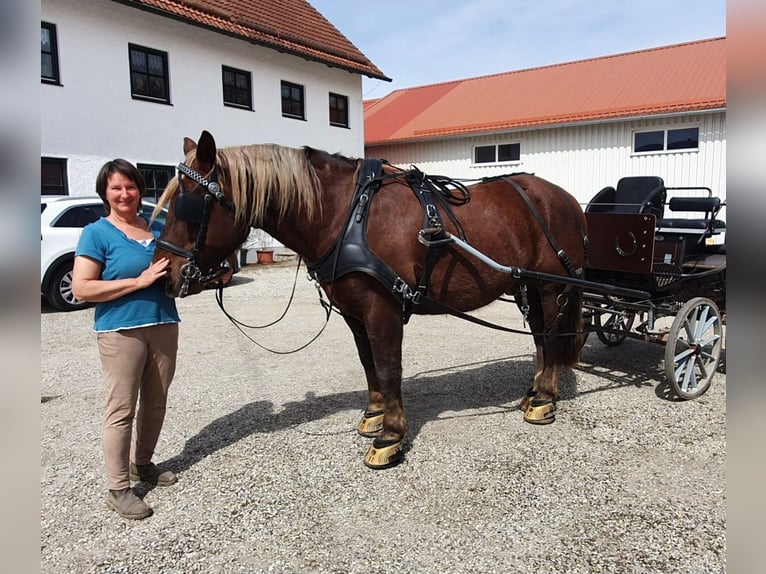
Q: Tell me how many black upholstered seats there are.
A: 2